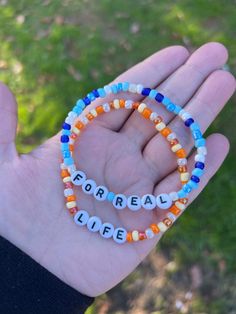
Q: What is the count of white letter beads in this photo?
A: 11